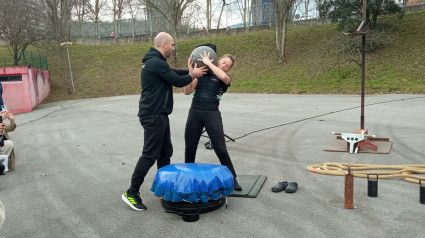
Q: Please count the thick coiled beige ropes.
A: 1